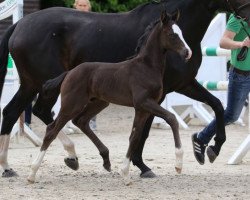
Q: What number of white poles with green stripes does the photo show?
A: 2